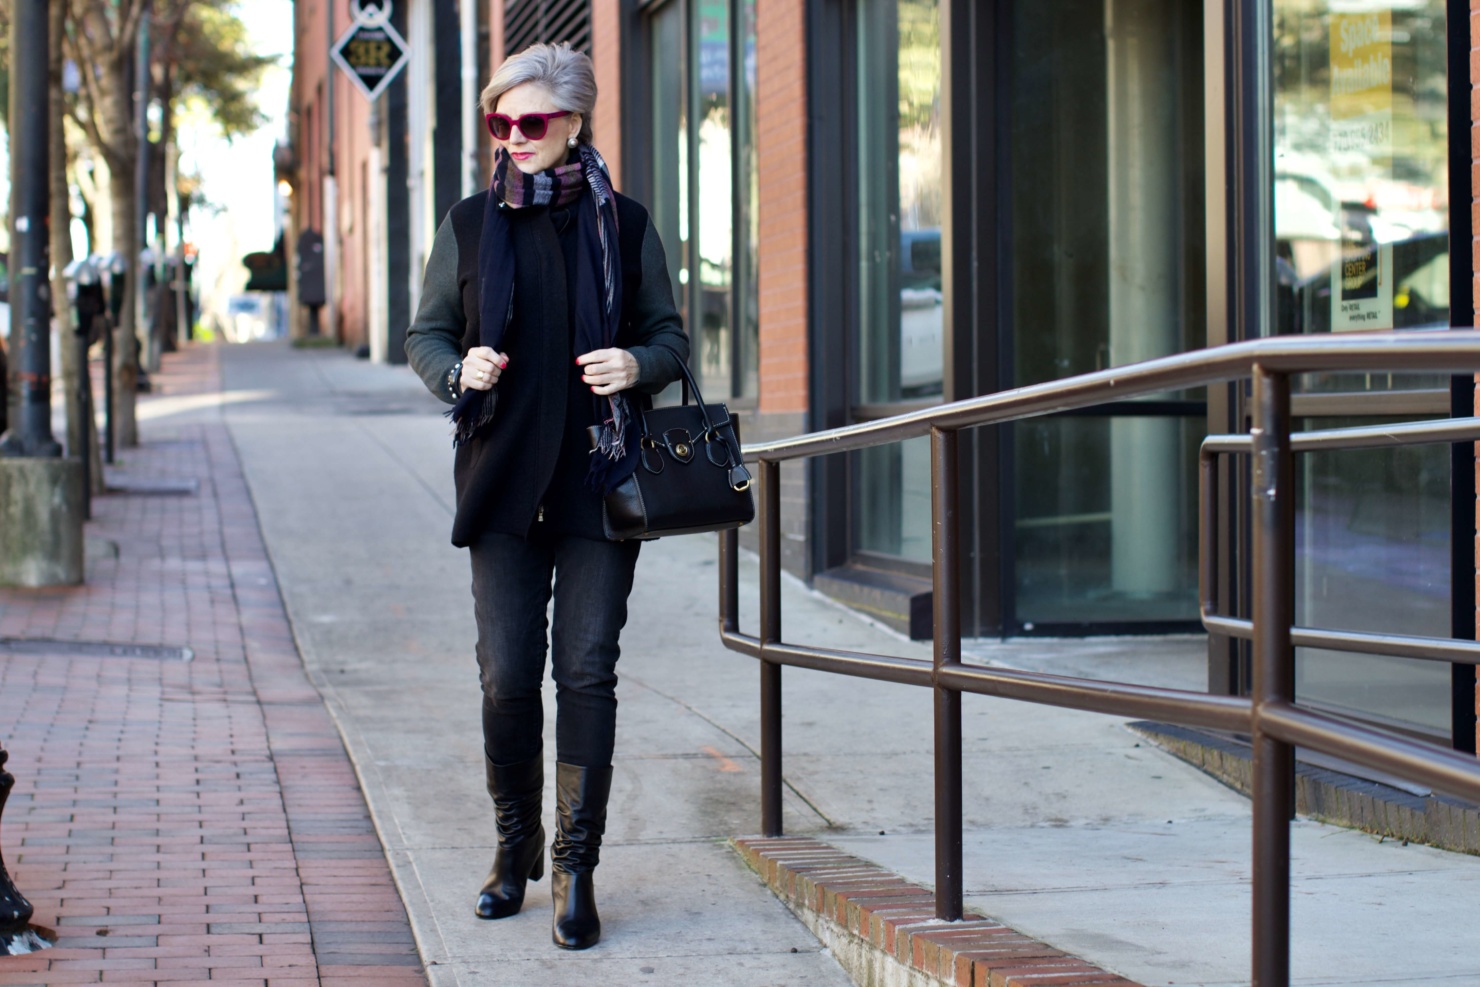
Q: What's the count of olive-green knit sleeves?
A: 2